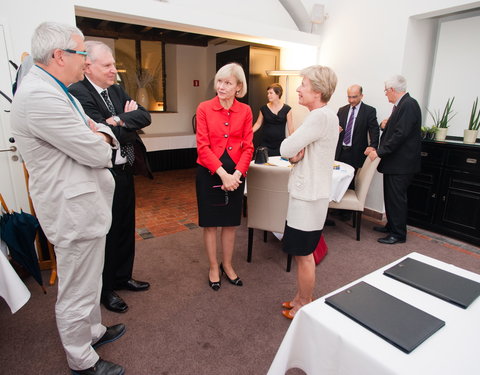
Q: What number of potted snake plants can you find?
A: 2